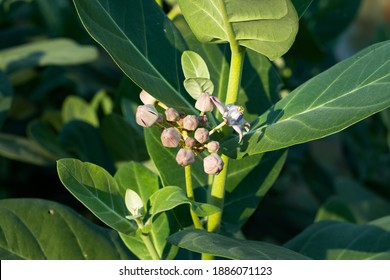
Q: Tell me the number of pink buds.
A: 11